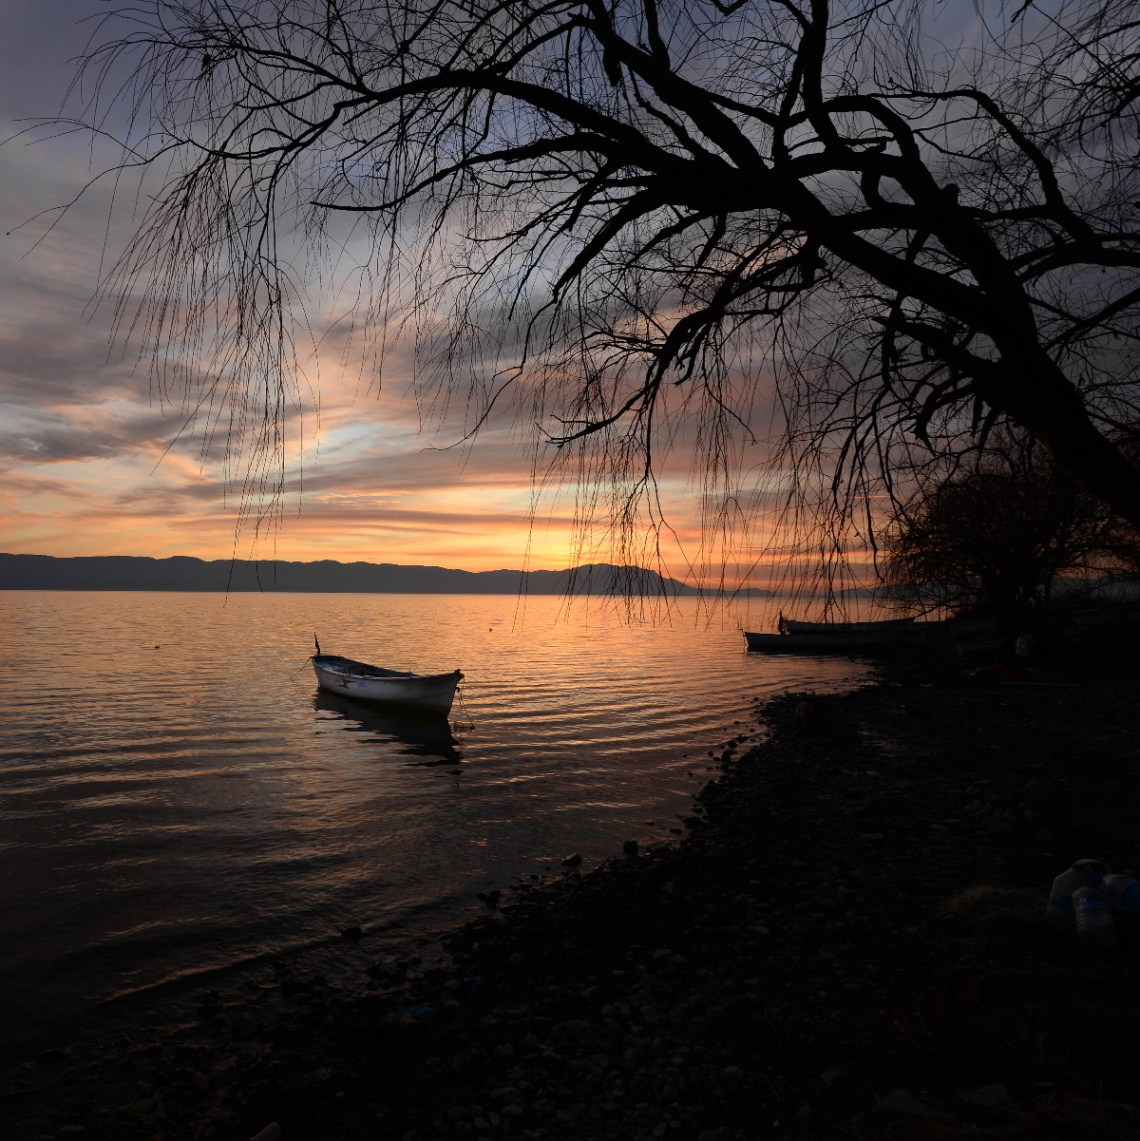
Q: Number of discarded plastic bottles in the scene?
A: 3